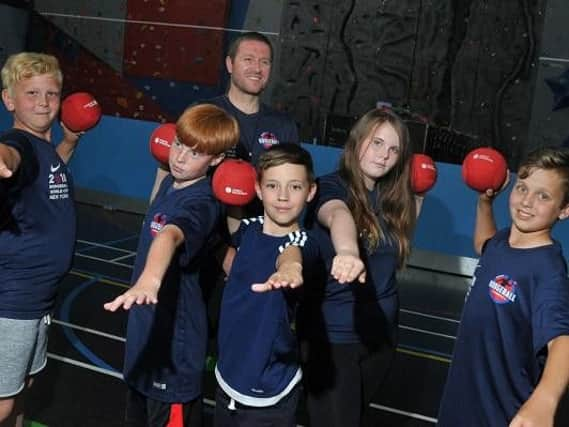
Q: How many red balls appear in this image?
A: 5